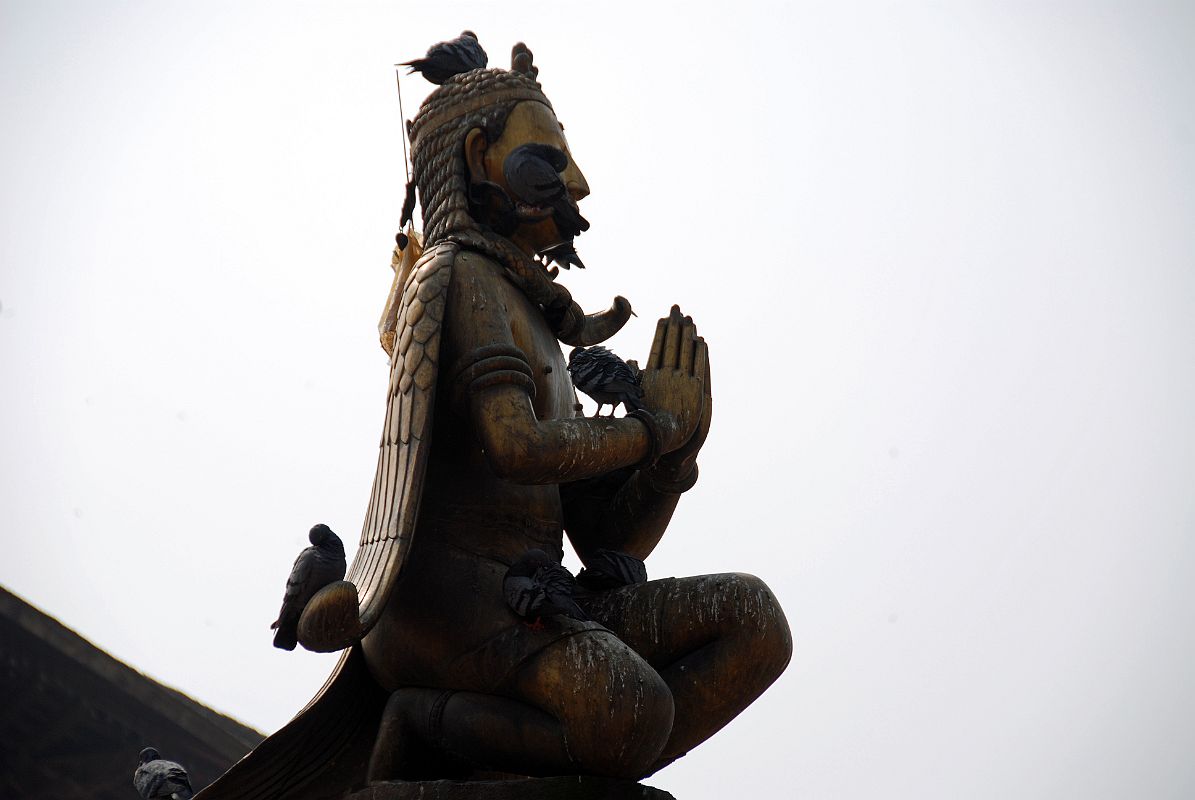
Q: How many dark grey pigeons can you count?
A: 7